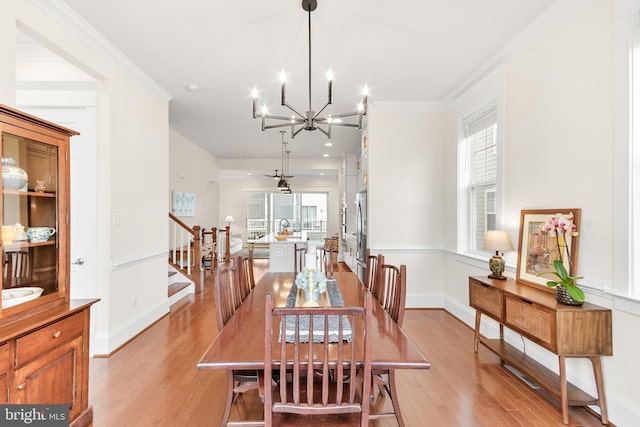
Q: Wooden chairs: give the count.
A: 6